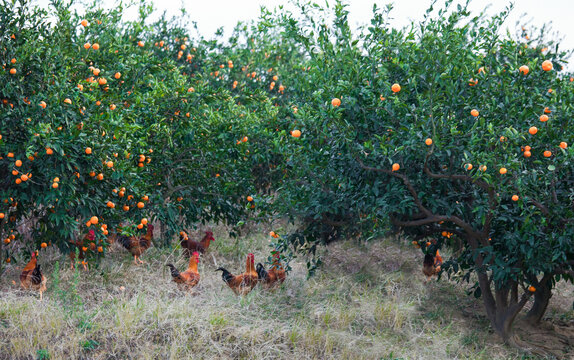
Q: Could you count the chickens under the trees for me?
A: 8